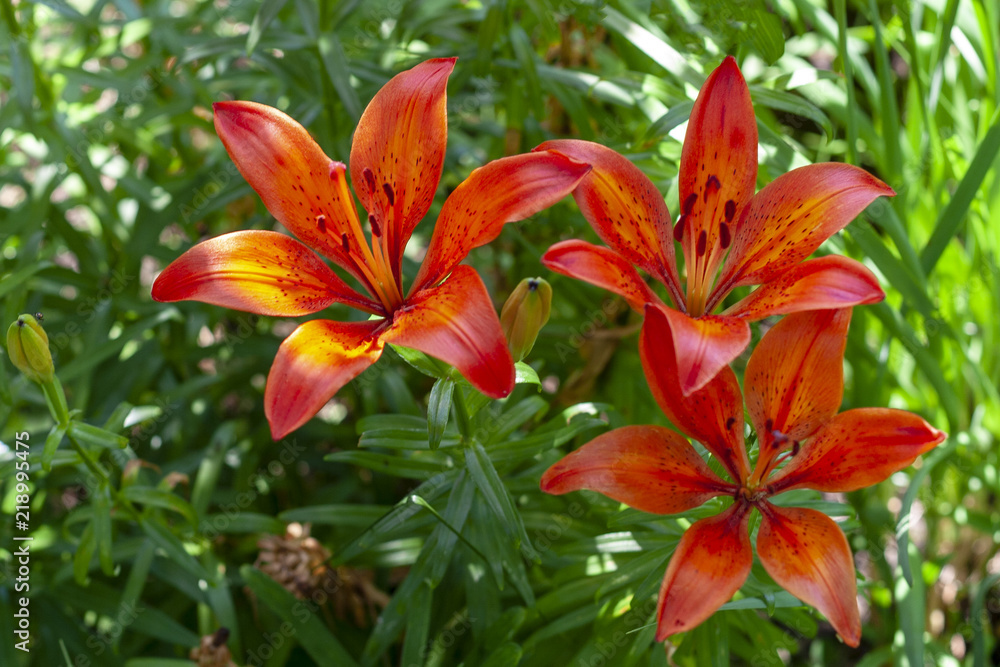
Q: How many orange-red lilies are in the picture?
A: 3